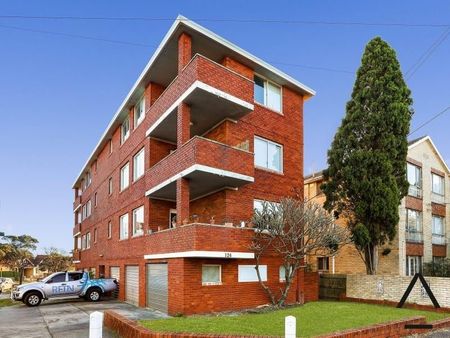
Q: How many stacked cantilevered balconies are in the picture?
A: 3